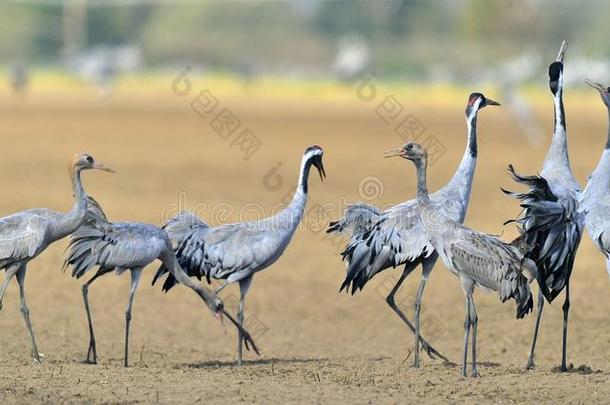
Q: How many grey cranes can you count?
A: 7